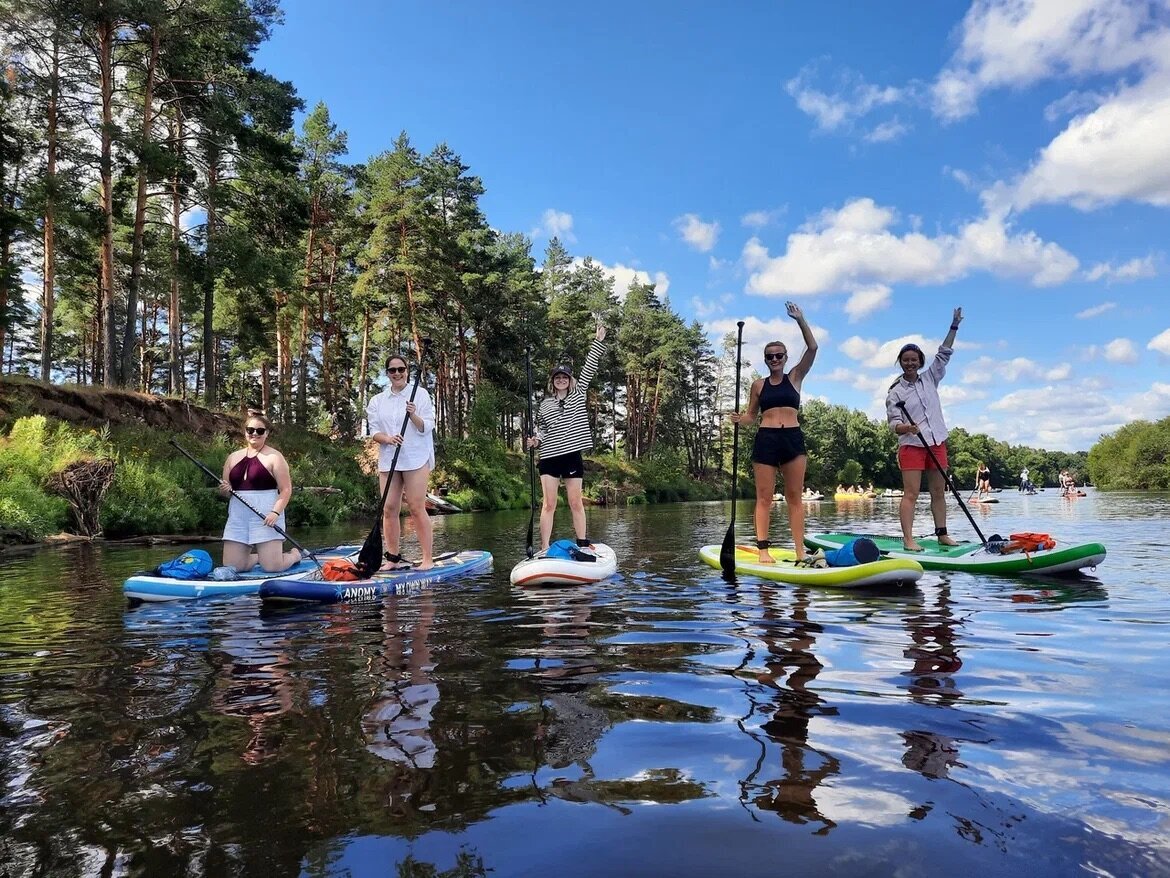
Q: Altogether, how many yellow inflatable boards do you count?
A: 1